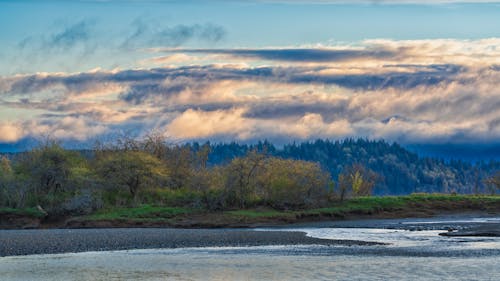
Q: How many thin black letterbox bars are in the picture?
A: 0